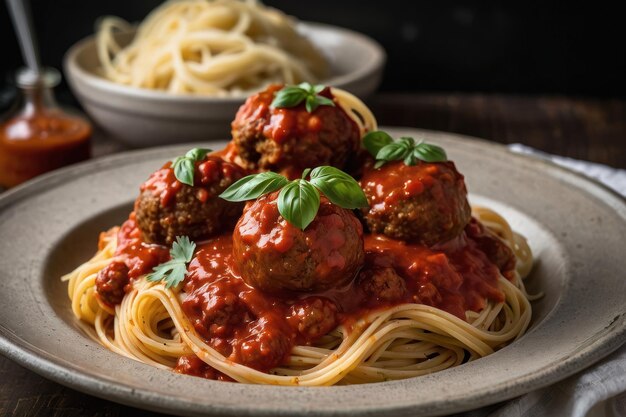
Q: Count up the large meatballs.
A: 4